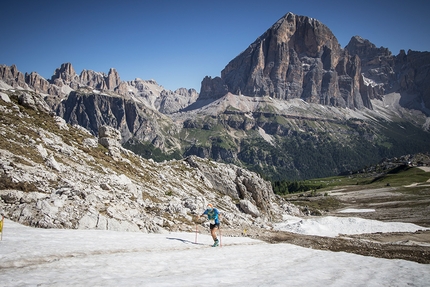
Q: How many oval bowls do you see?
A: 0